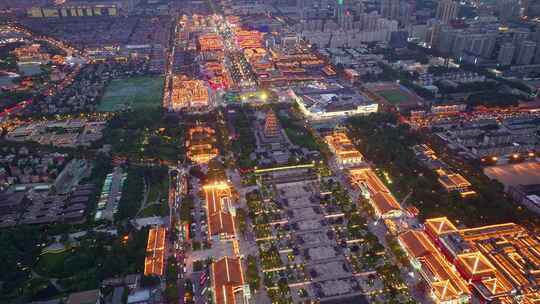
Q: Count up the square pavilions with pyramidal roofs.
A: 4